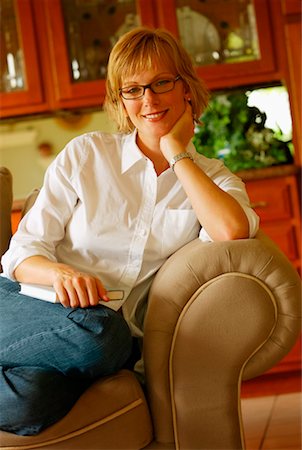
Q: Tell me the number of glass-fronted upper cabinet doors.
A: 3